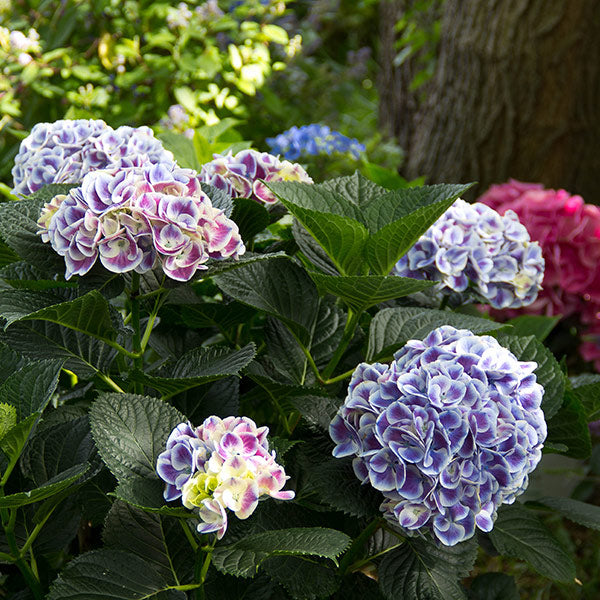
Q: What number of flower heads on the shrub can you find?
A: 6